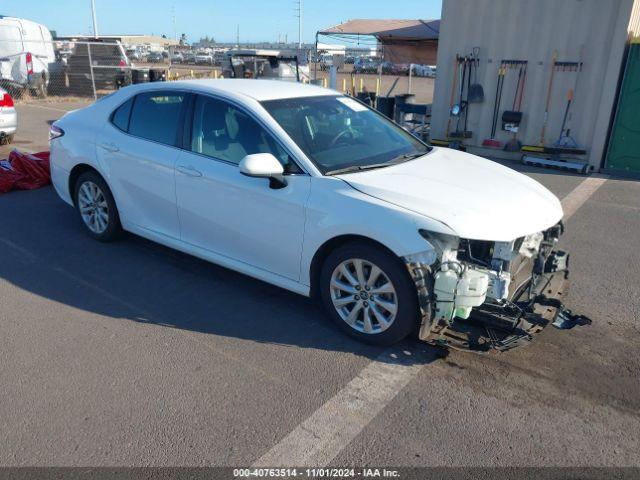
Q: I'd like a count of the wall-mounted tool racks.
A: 3